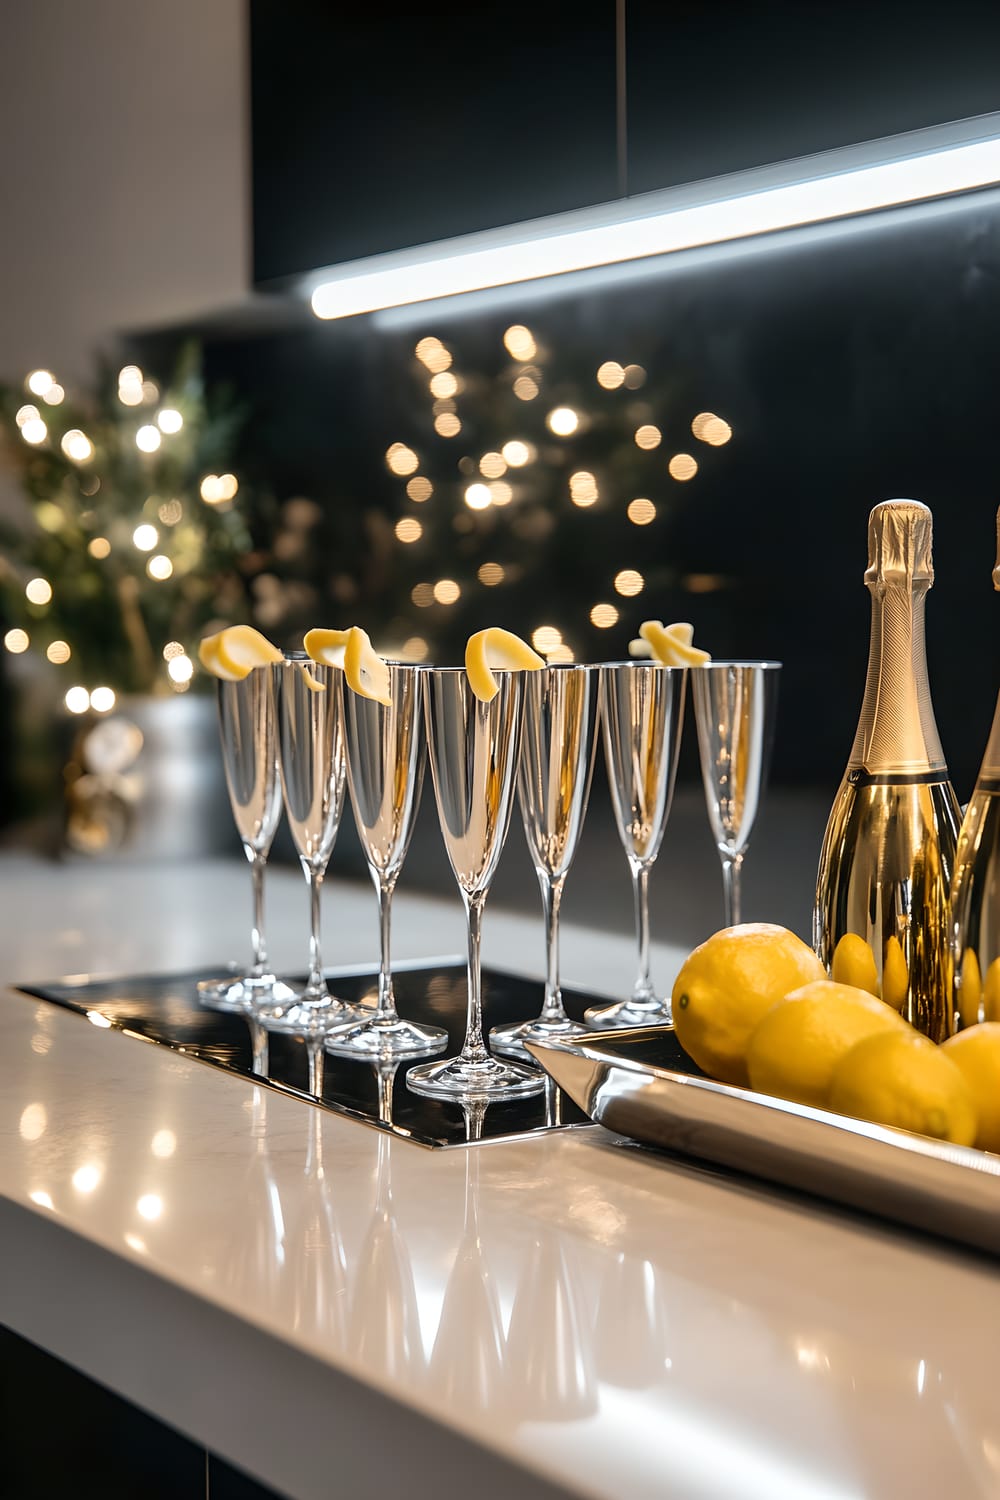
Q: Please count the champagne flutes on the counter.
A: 7